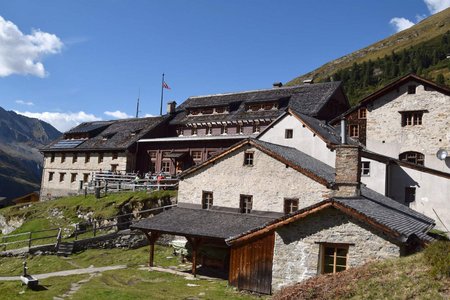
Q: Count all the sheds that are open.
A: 1